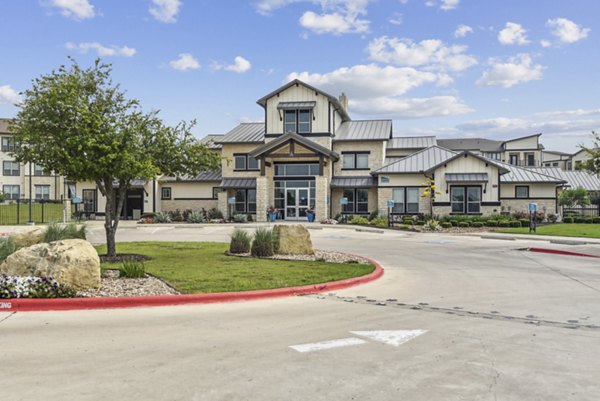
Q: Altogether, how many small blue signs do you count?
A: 5